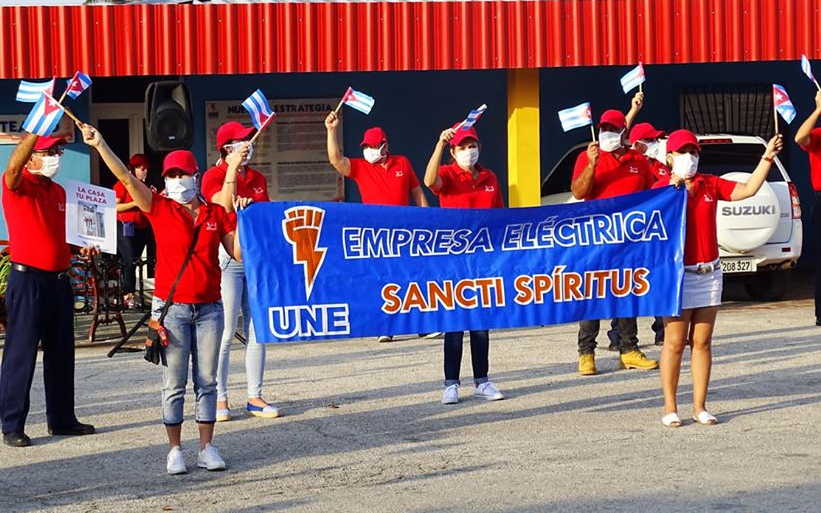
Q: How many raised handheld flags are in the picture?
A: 10